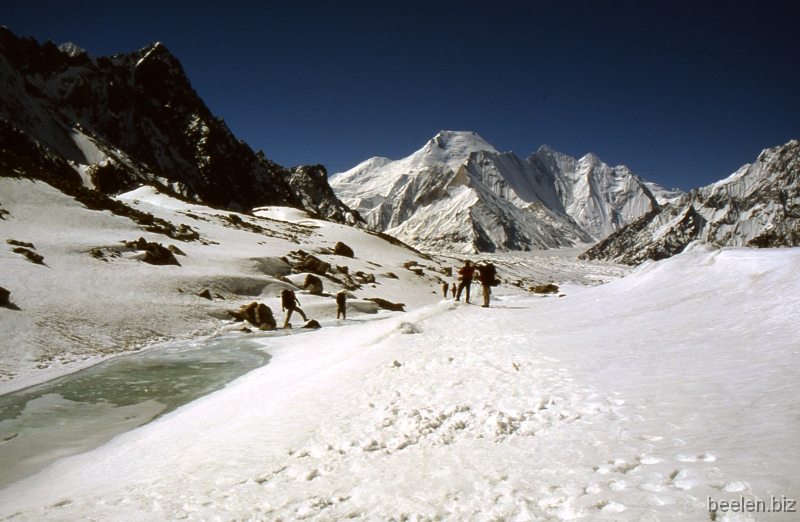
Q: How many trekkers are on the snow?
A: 6